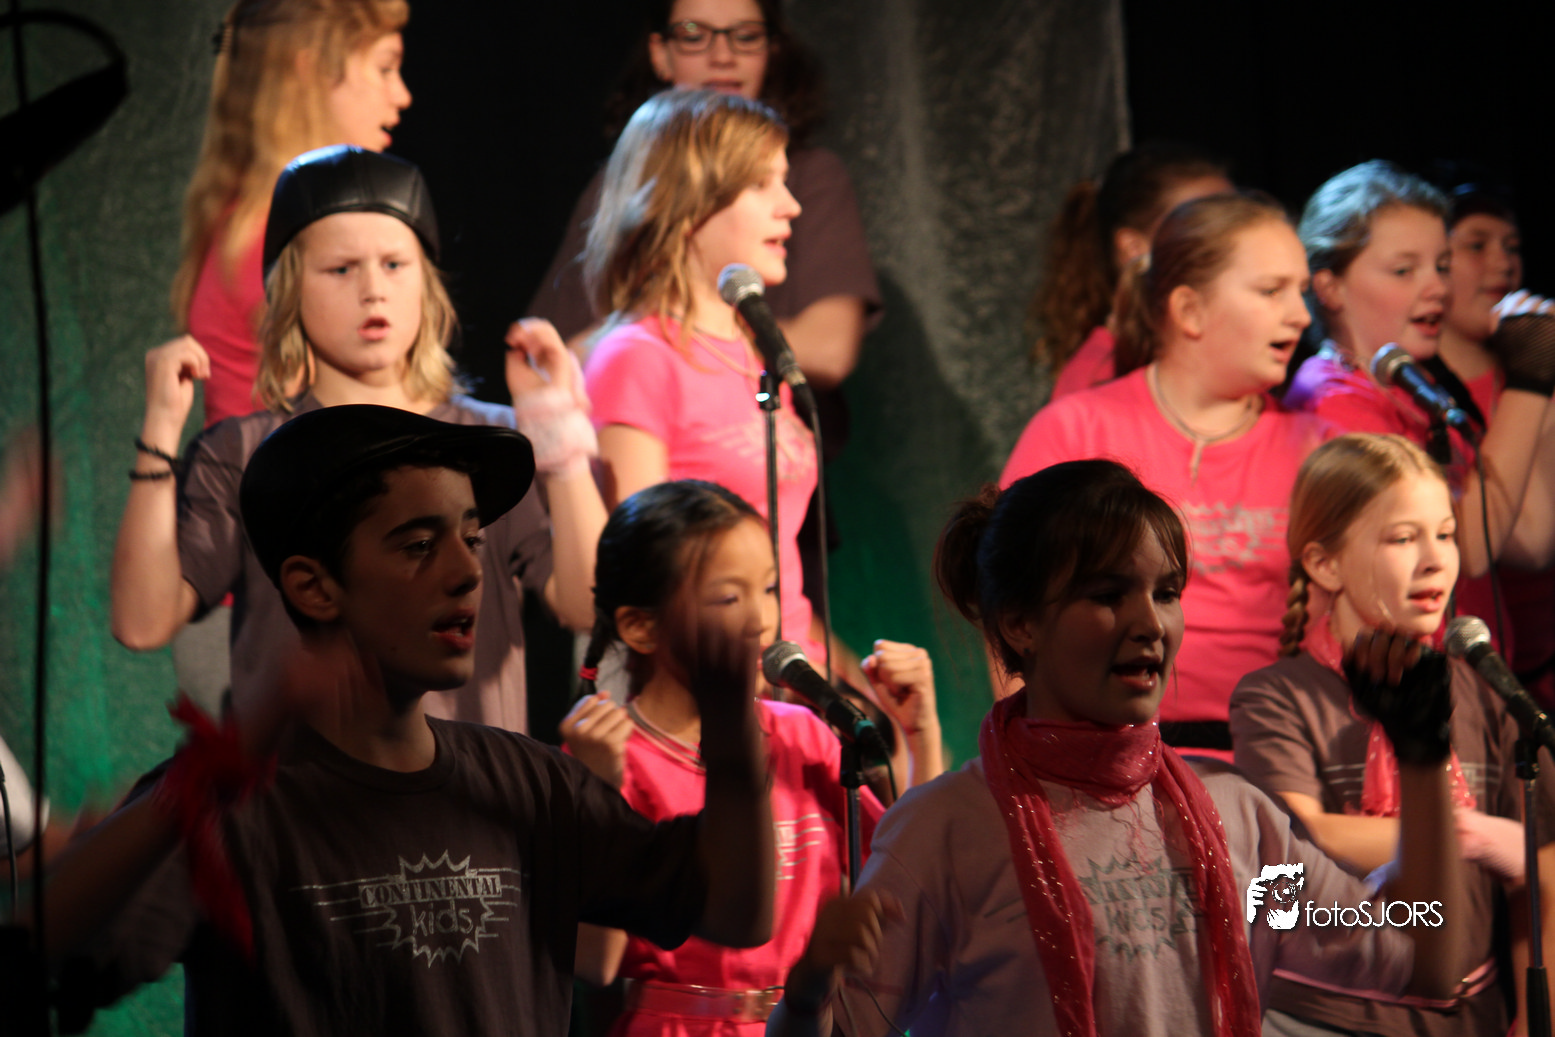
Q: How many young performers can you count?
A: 12